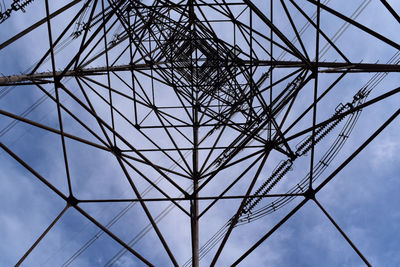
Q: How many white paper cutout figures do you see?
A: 0